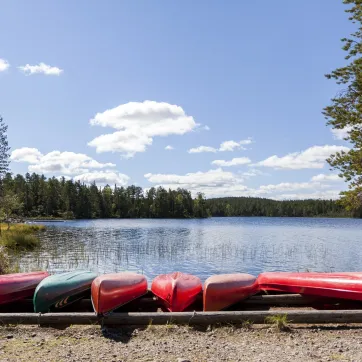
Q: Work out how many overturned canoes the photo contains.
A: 6